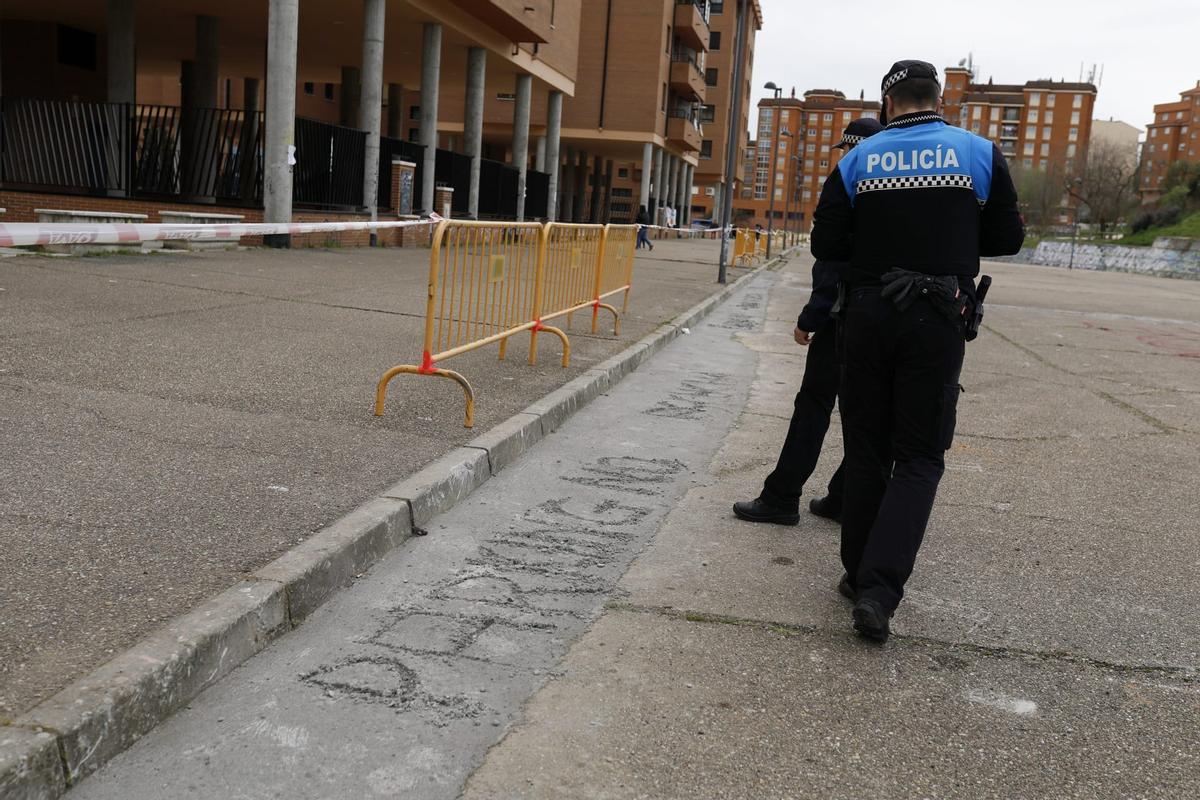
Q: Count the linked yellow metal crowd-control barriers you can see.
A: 3